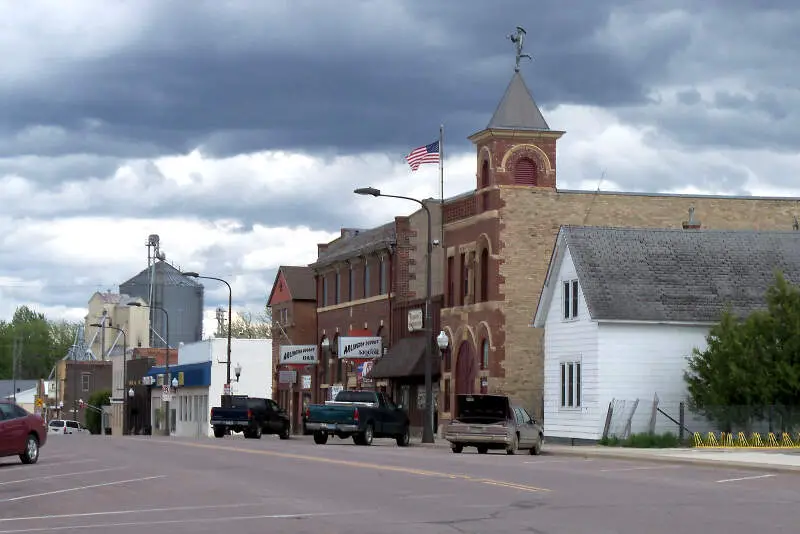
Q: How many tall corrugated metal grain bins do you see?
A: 1